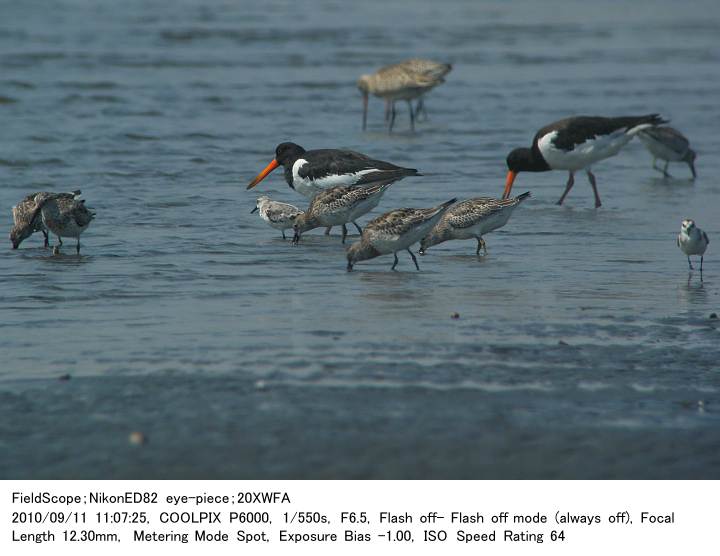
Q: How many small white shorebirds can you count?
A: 2